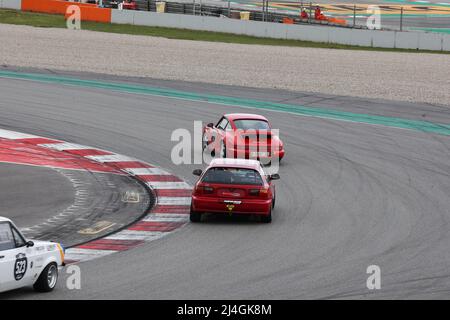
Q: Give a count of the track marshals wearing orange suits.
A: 2